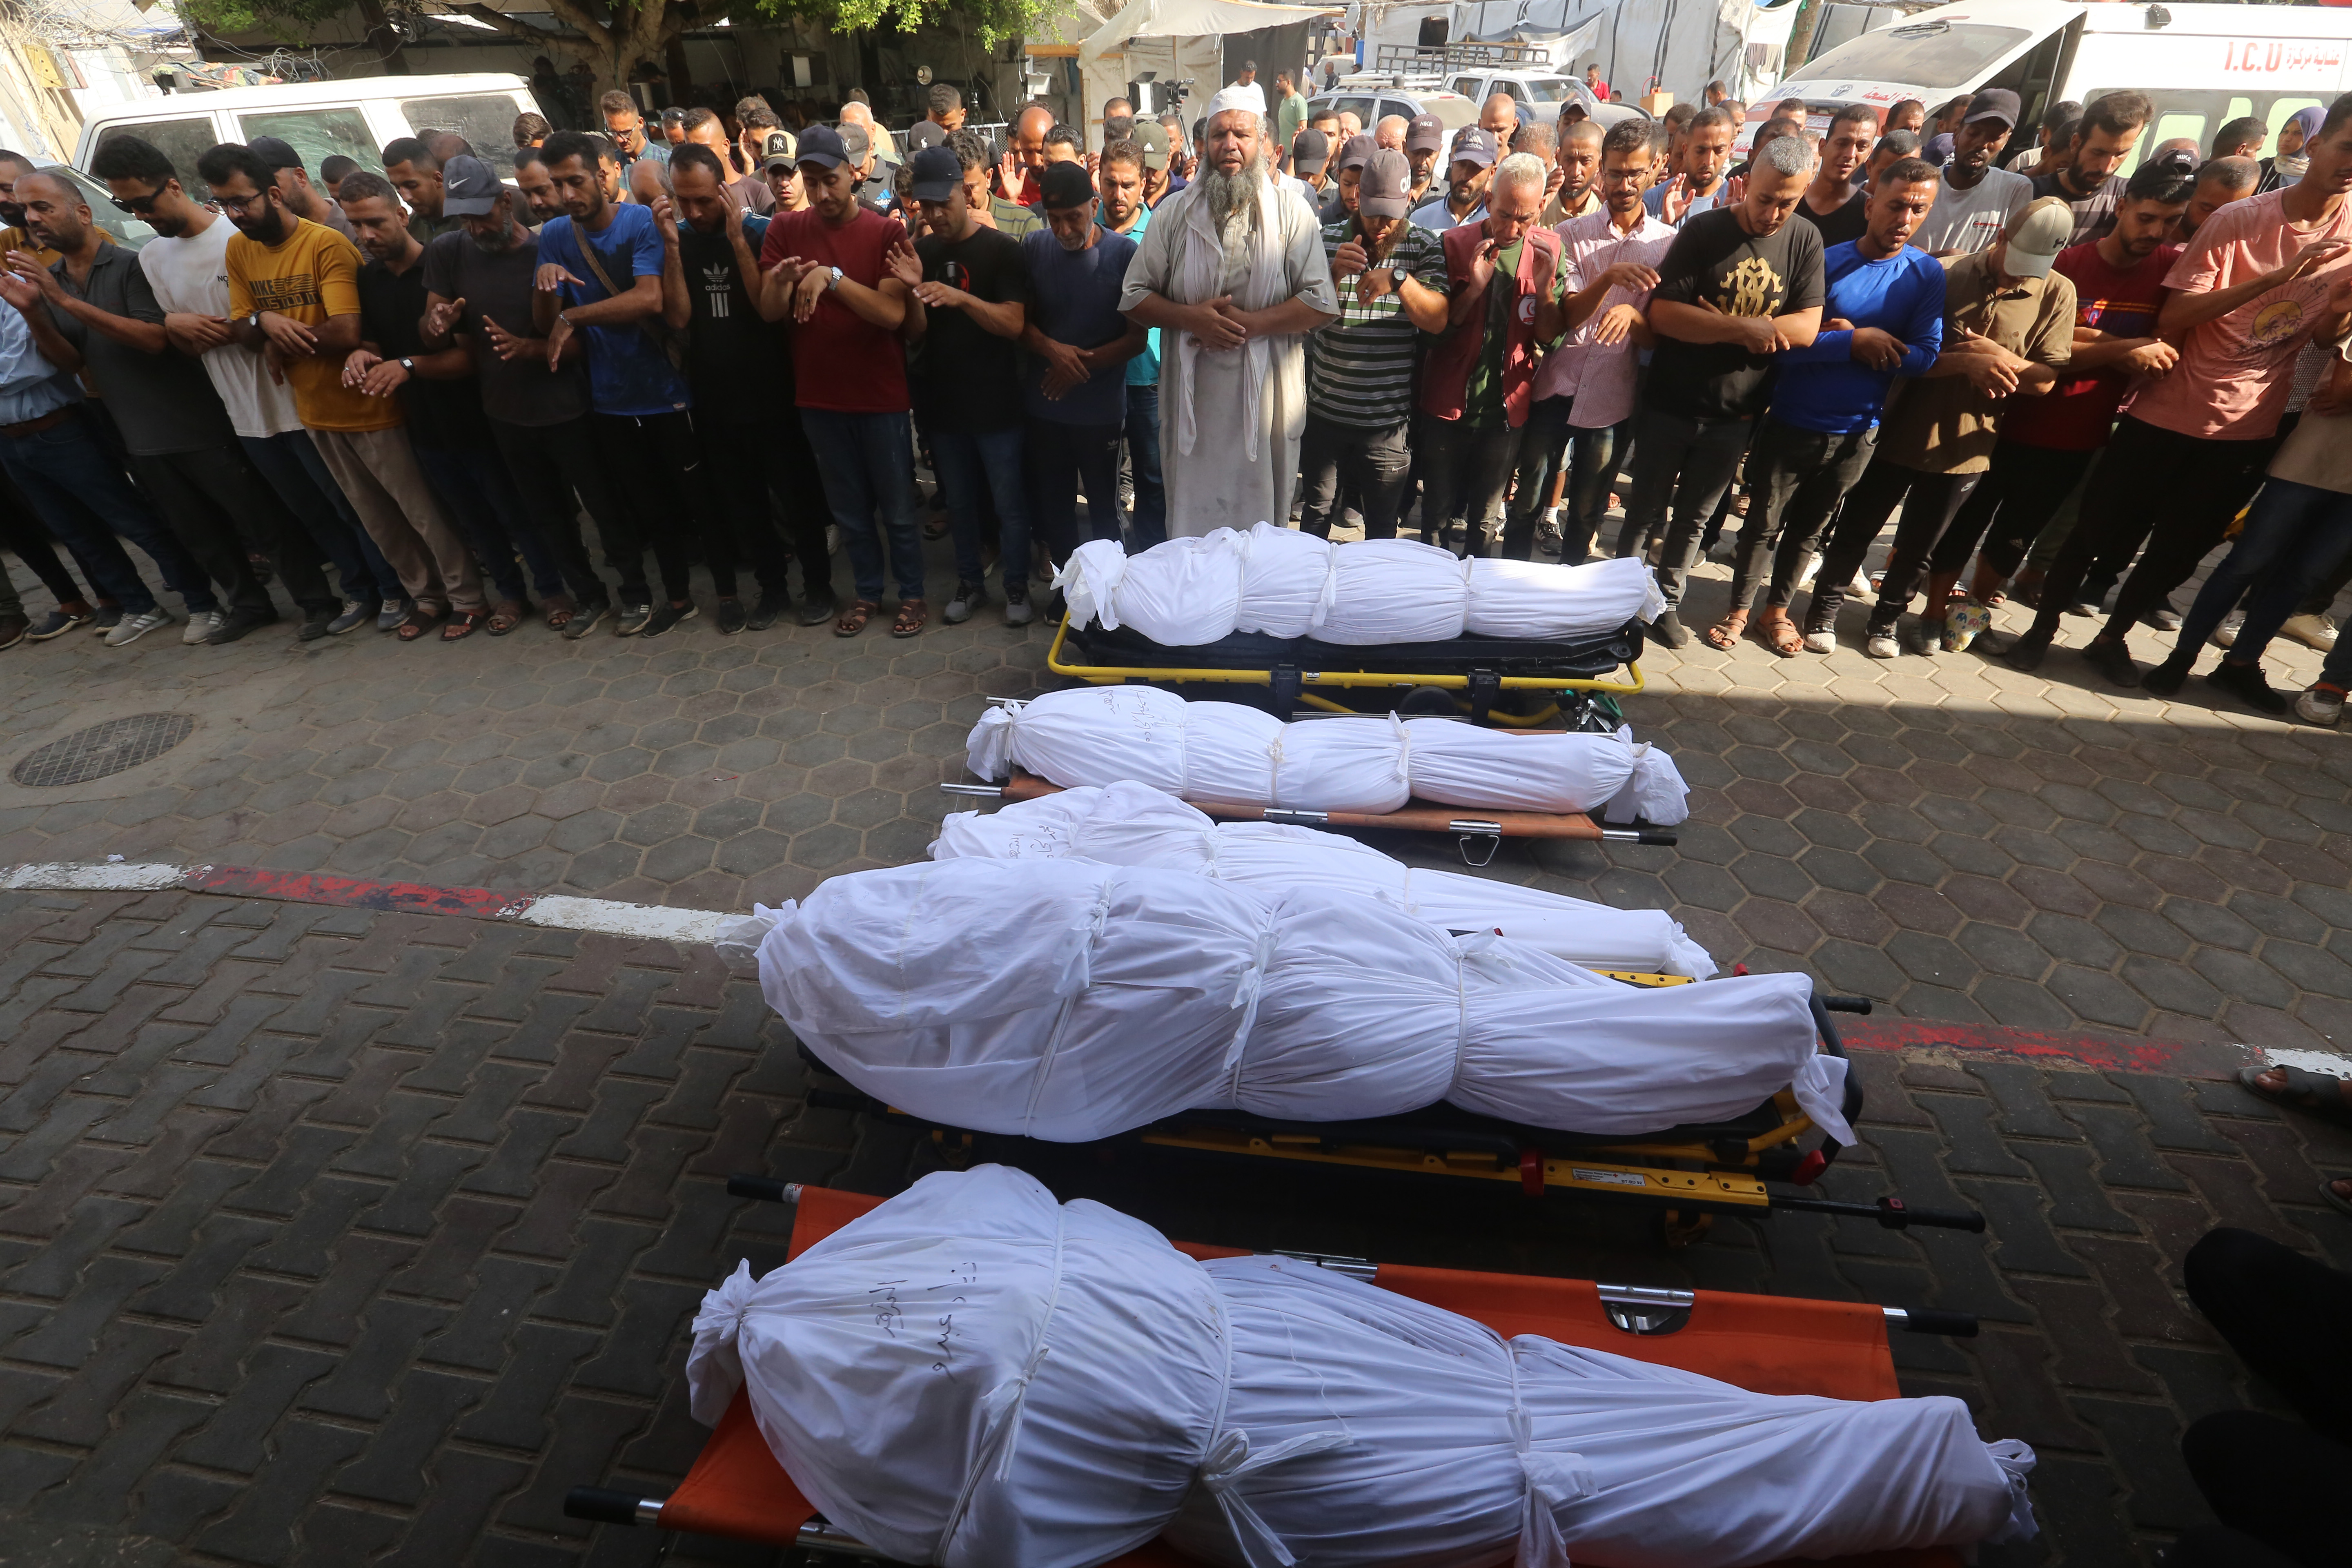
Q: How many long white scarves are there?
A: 1